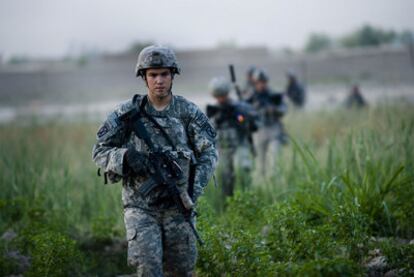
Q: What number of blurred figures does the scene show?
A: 5